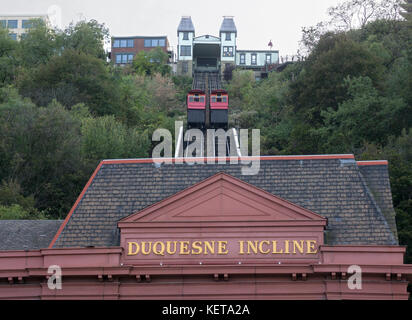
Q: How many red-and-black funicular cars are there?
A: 2